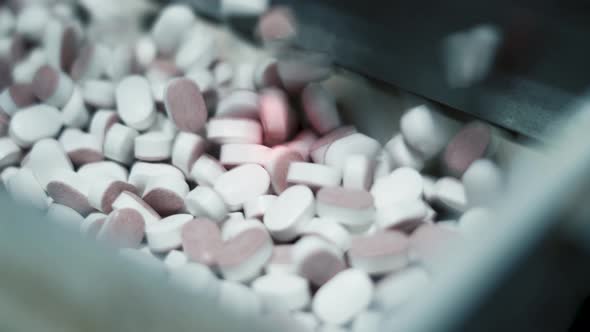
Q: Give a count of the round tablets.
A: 0